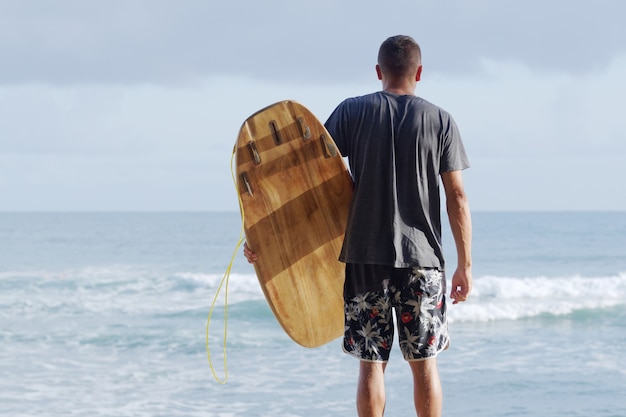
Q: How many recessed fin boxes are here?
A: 5